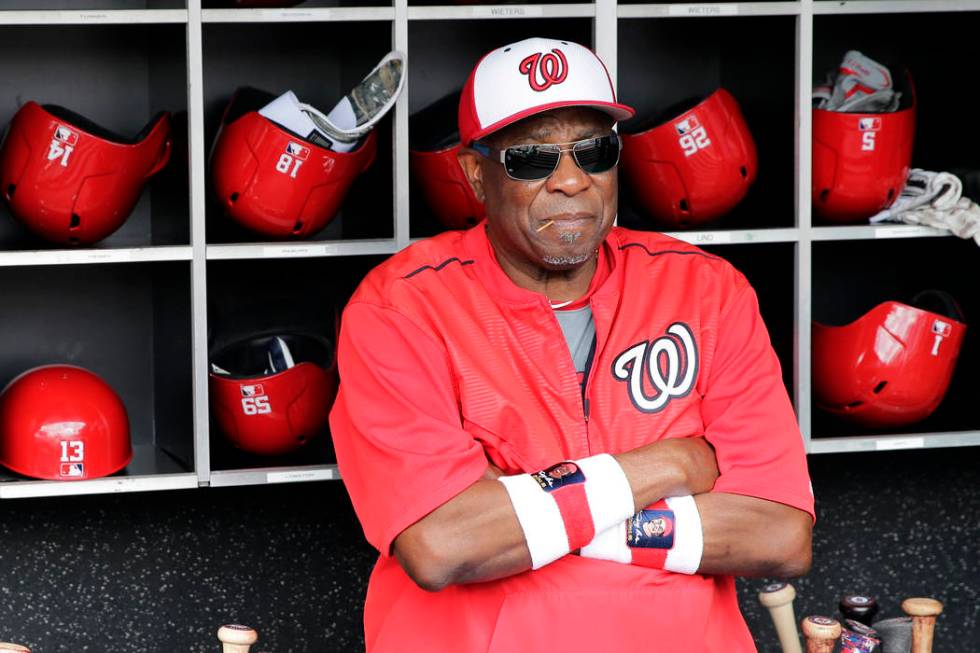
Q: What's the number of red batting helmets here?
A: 8